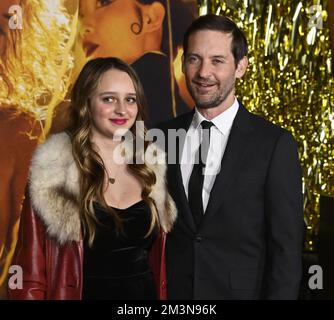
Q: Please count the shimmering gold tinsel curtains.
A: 1